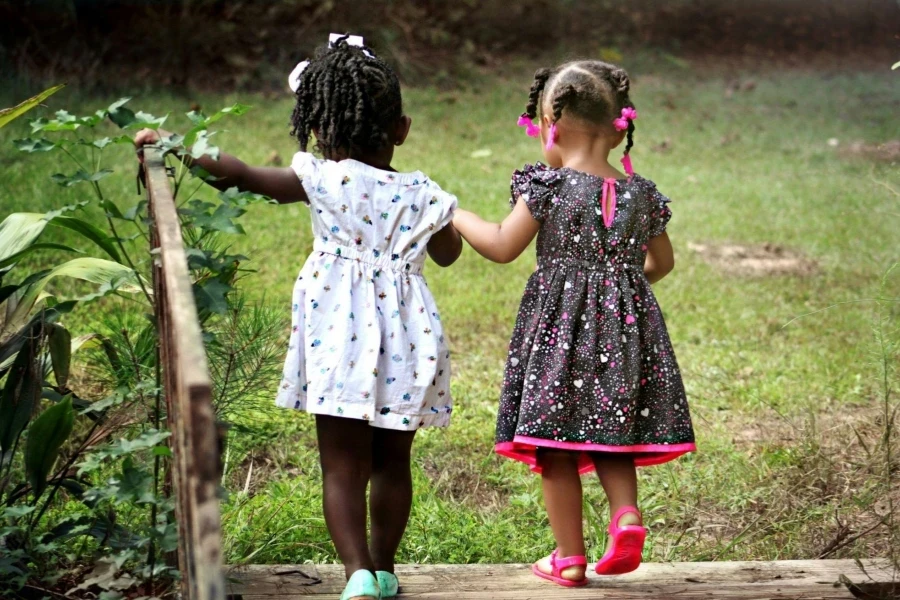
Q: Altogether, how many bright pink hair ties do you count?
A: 4